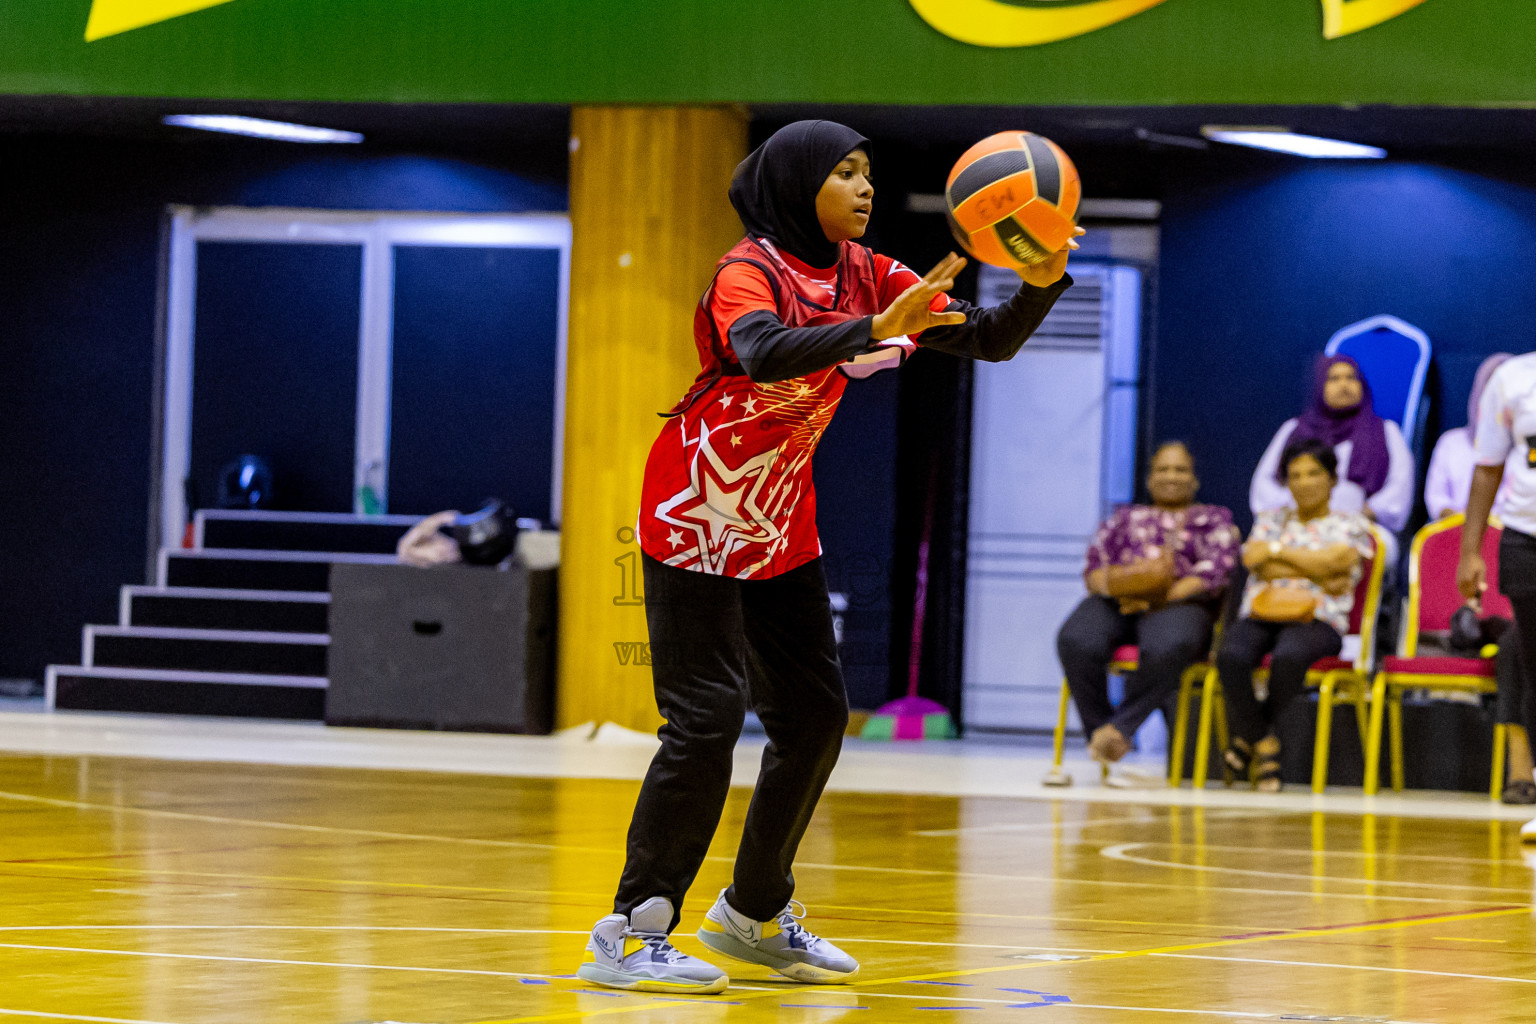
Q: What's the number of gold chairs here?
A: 3